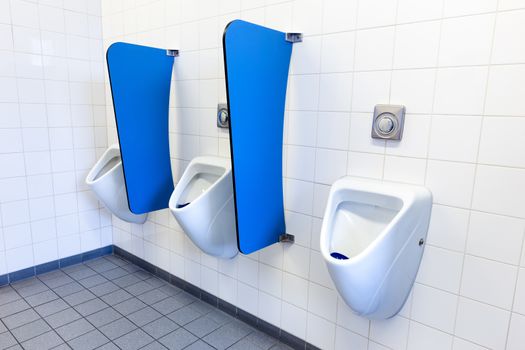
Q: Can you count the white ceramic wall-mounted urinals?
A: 3